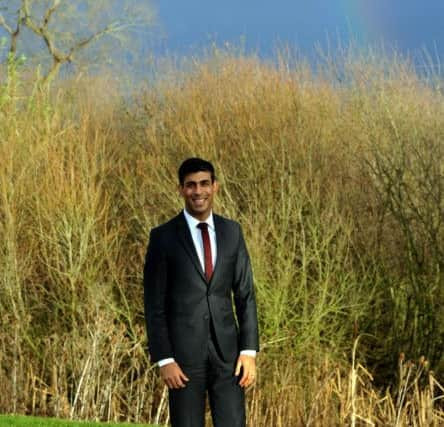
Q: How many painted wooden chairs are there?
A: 0